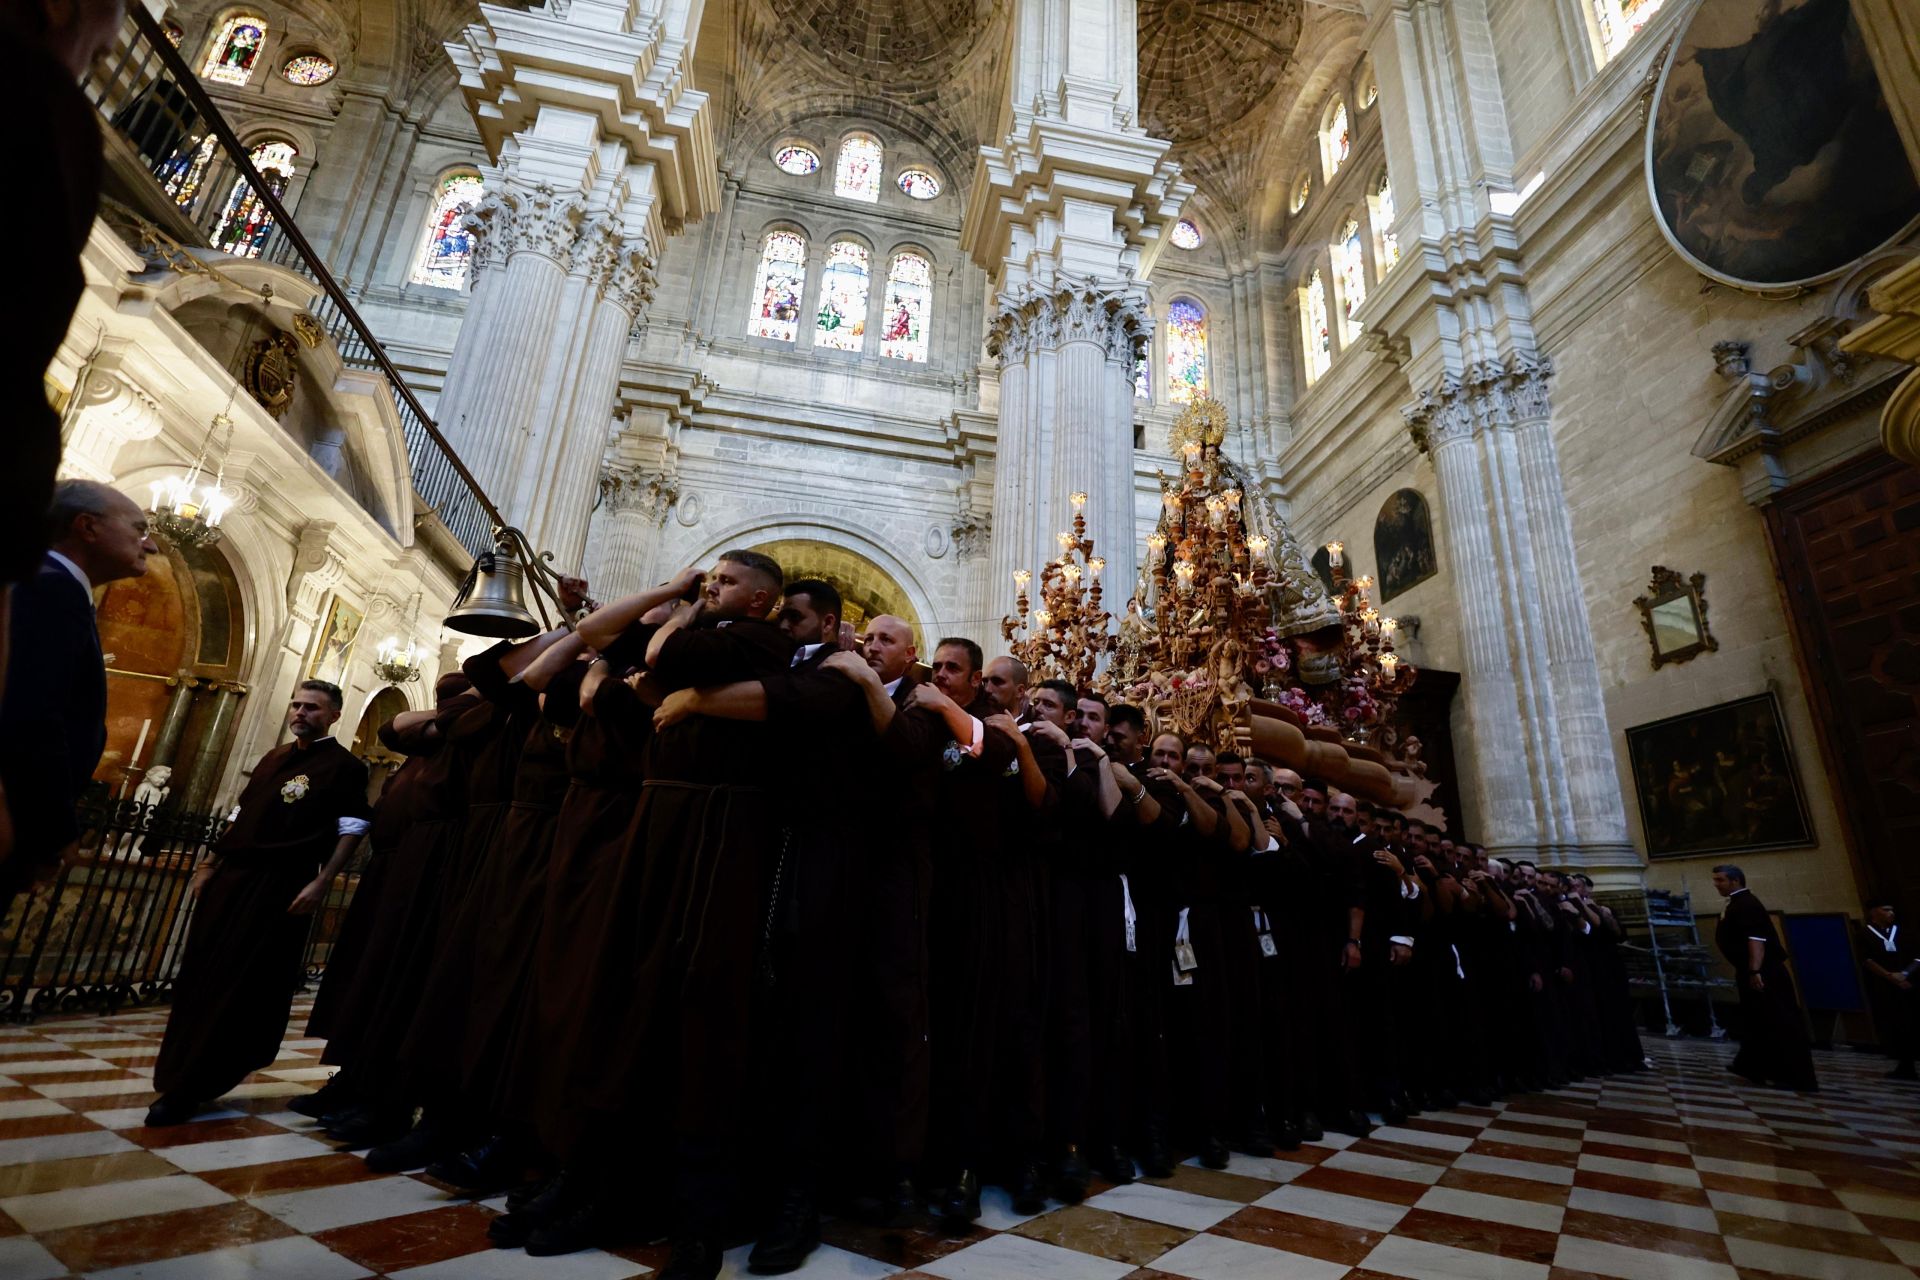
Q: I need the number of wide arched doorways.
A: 1